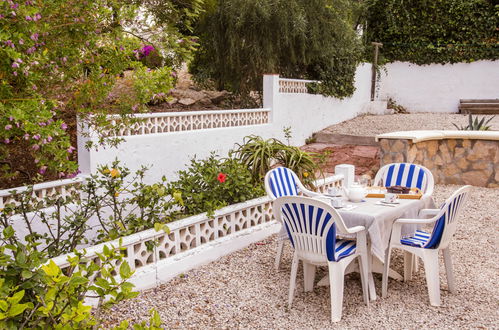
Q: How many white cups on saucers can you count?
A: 3